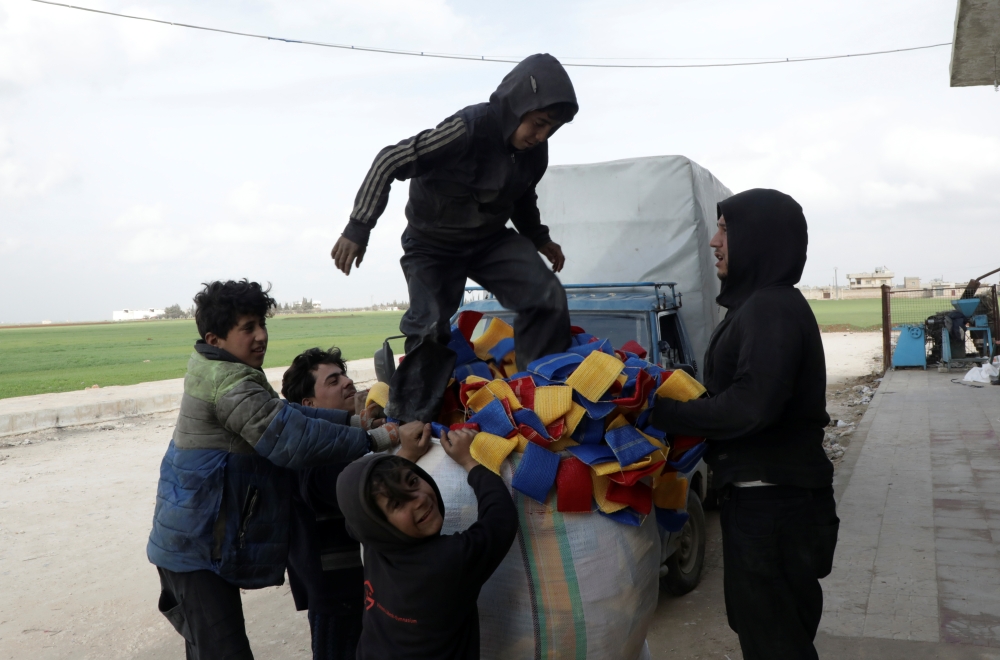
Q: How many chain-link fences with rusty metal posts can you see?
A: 1